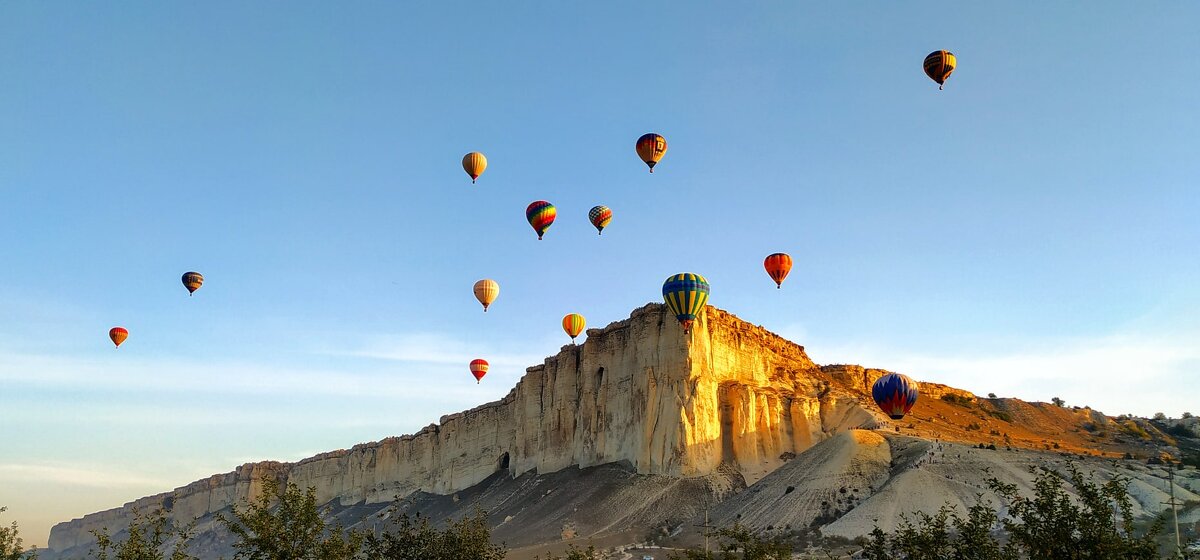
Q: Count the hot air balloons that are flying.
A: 13